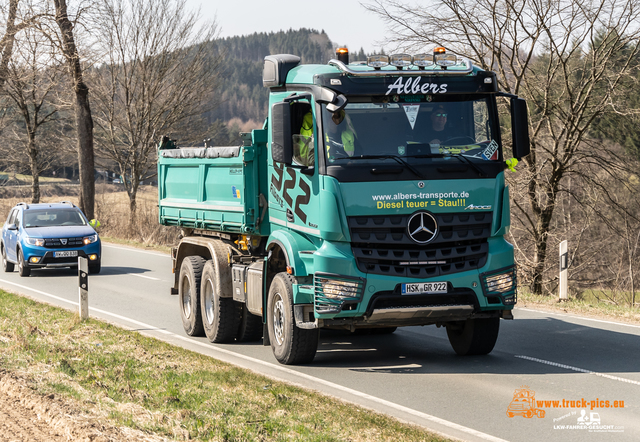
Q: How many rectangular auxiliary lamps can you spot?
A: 4